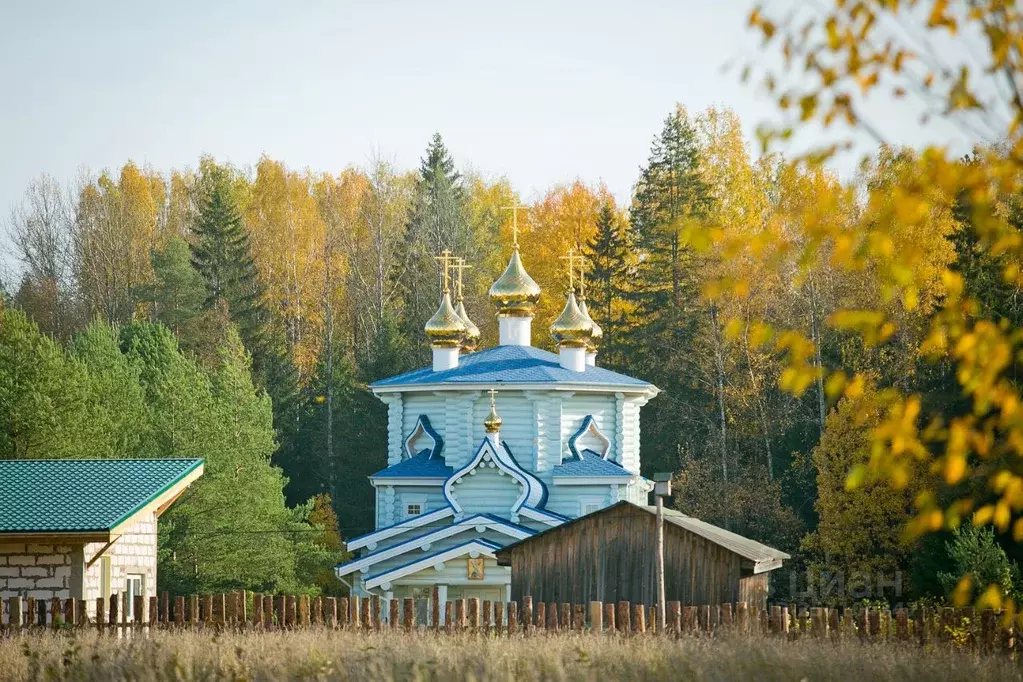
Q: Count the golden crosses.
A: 6